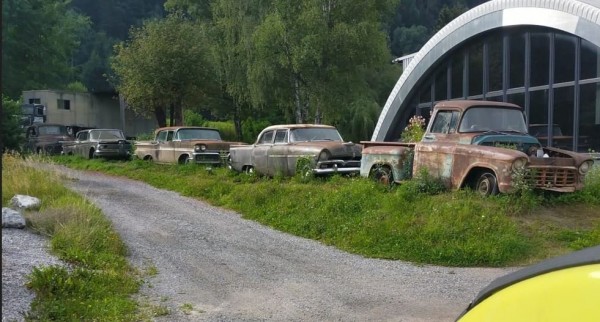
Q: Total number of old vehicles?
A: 5